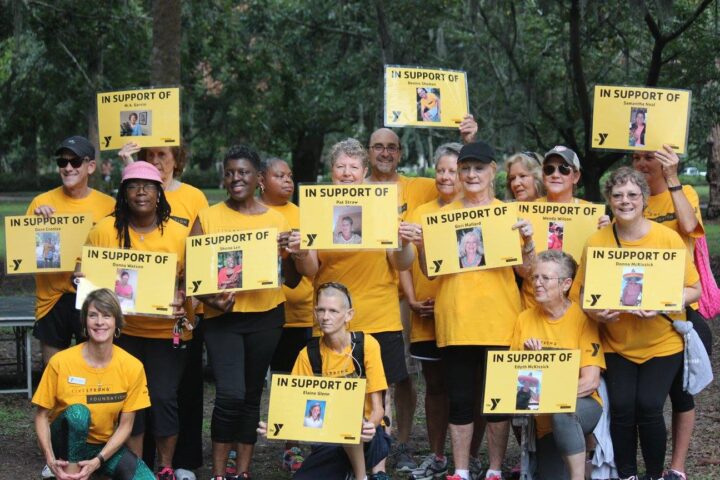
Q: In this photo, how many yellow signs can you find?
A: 12